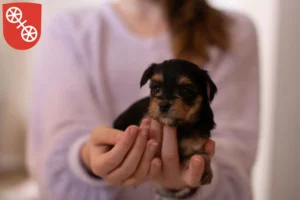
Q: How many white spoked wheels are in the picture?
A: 2